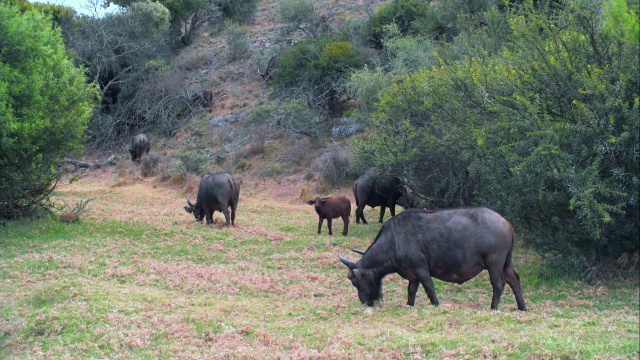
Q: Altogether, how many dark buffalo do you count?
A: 4